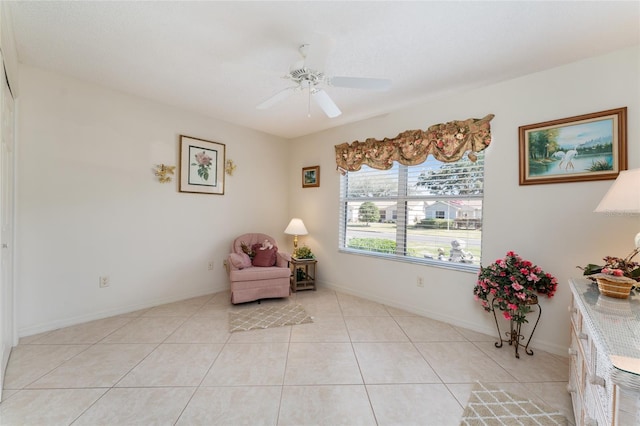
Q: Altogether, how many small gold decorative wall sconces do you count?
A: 2